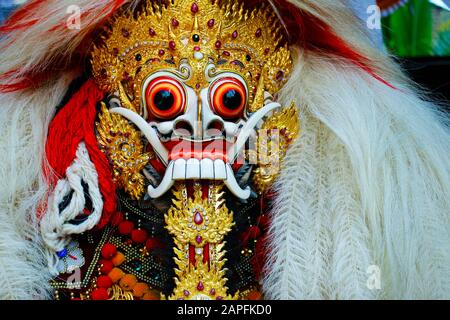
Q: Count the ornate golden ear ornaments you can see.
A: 2